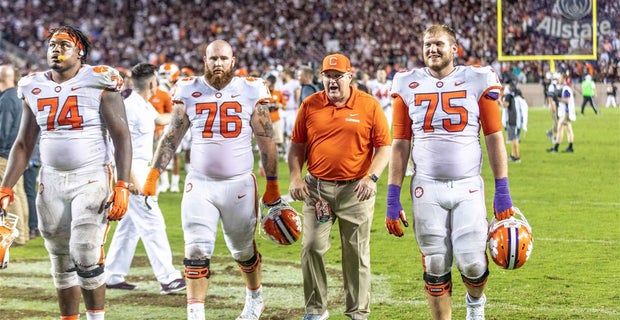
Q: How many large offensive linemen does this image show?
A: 3